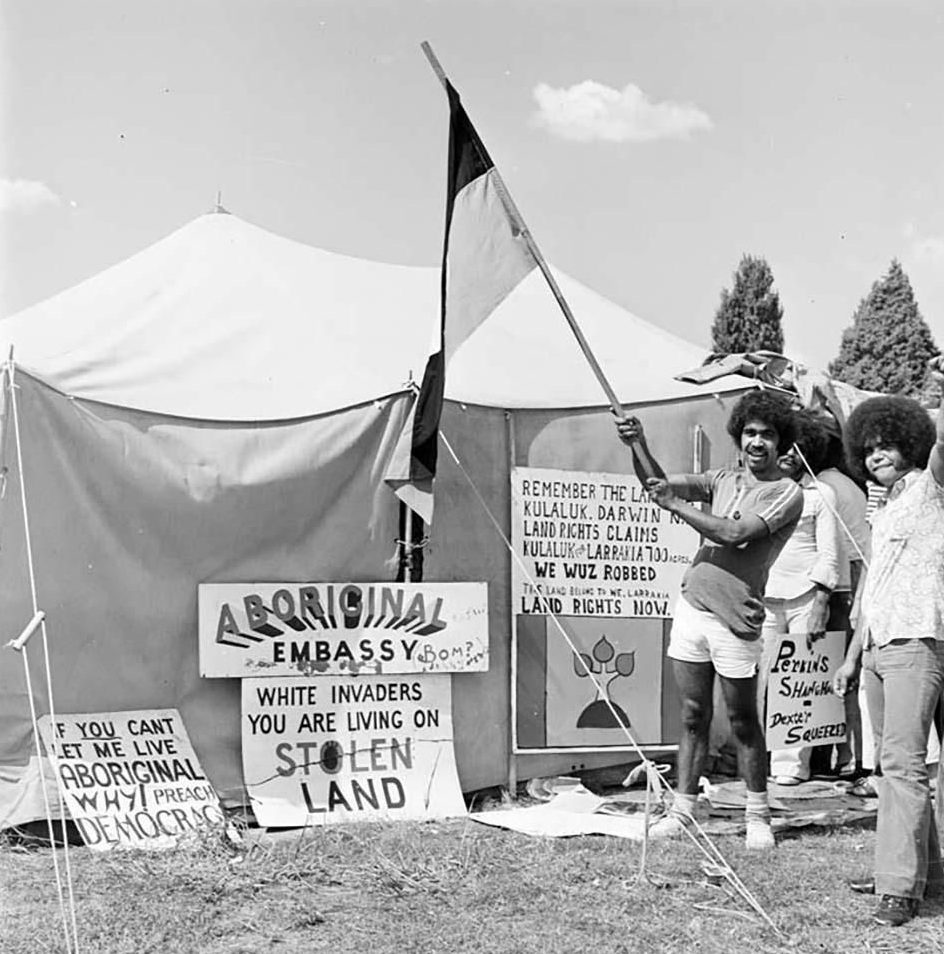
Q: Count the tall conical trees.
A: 2